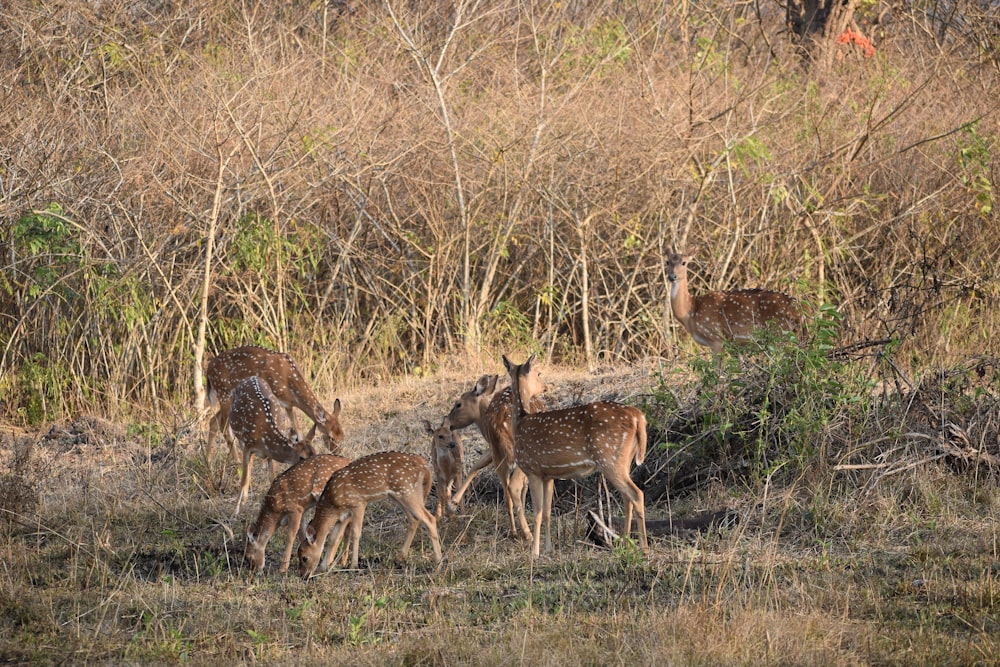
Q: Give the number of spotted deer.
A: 8